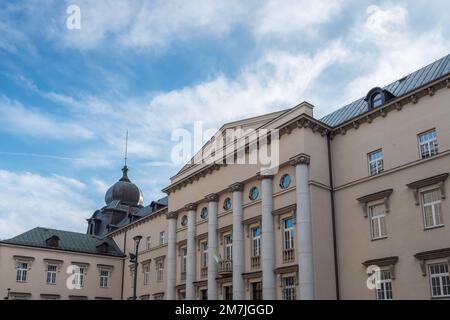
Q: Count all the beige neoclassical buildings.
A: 1